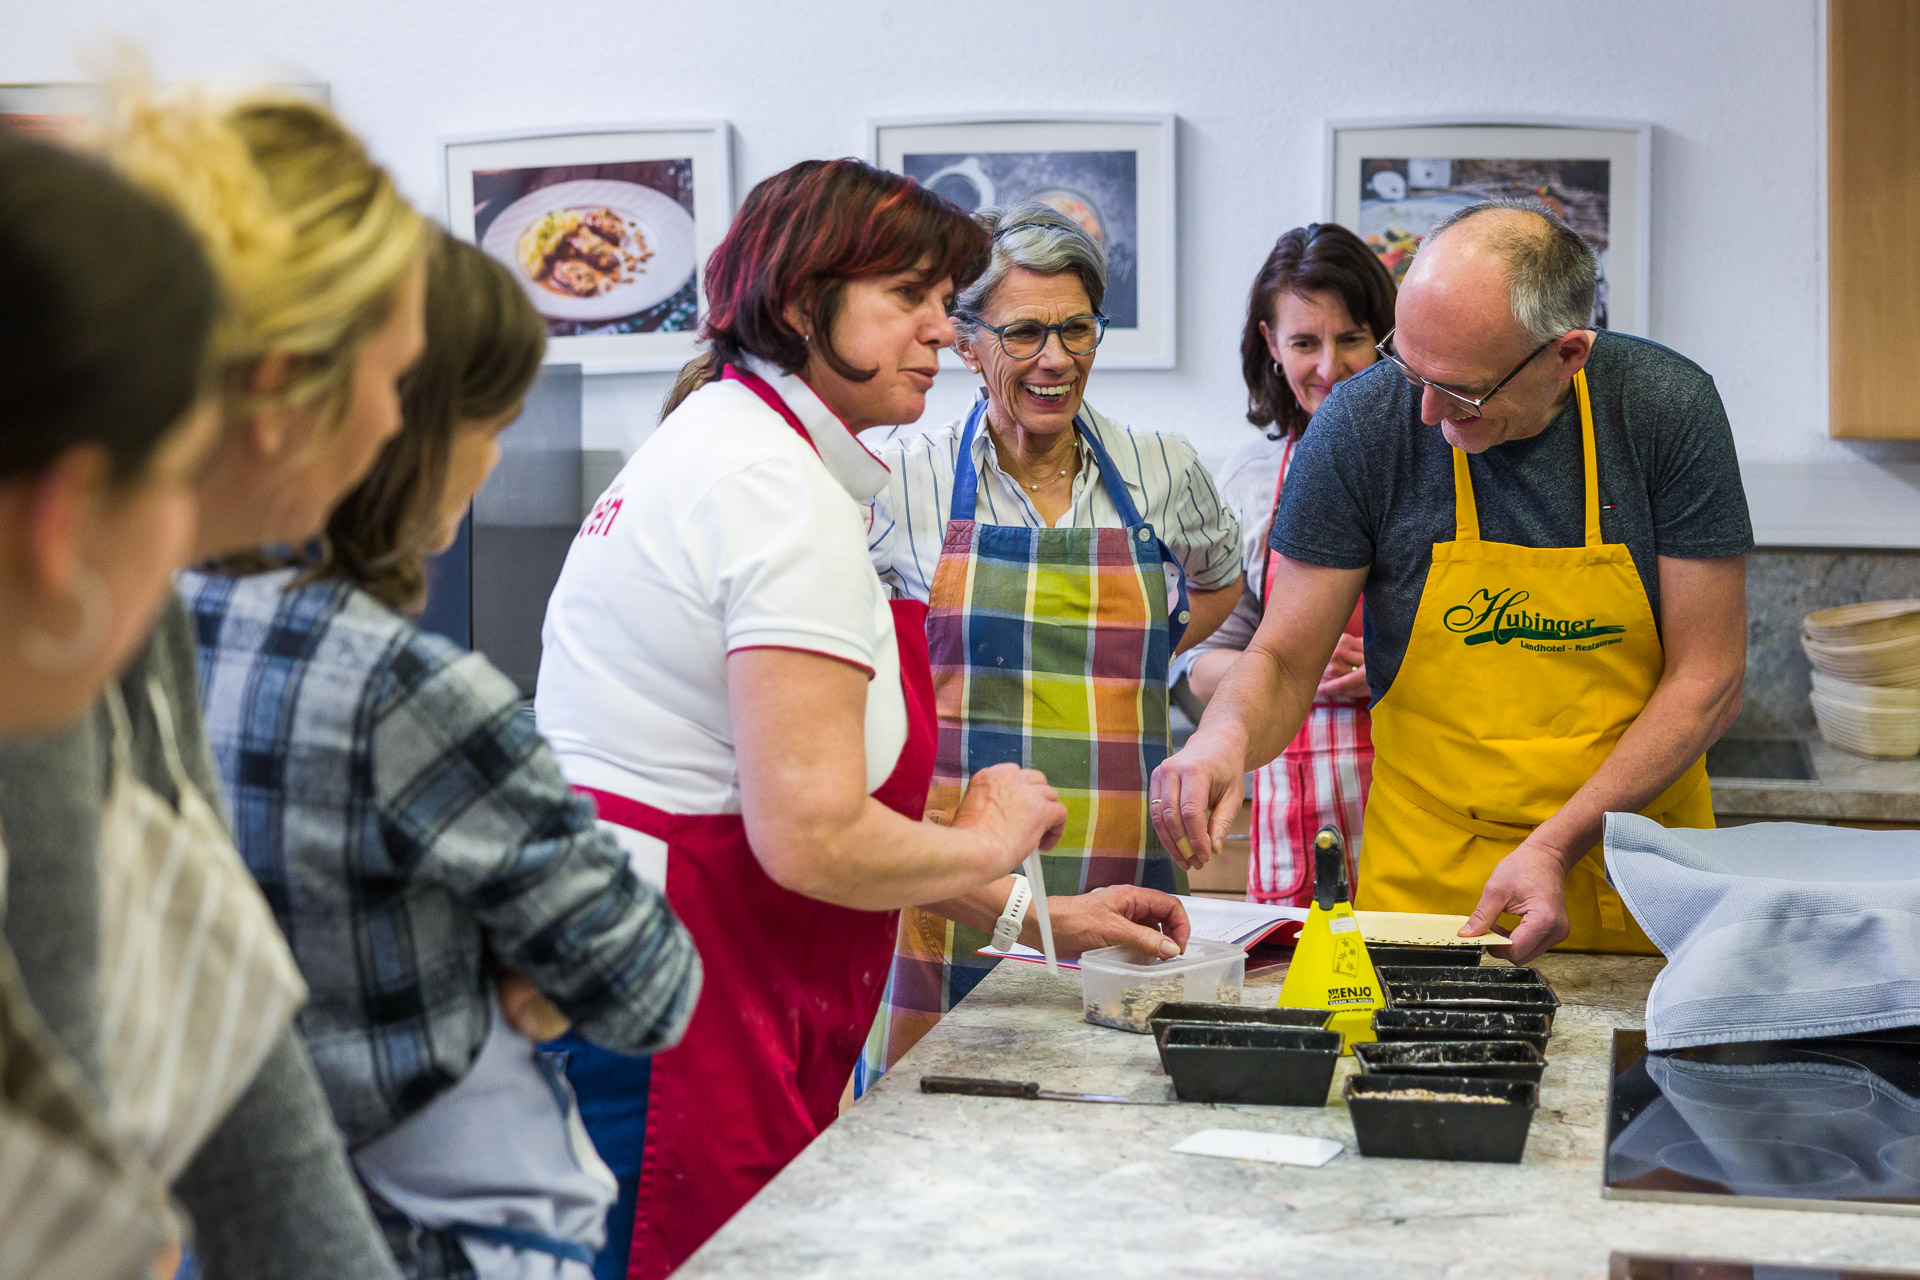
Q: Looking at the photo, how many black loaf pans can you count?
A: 8